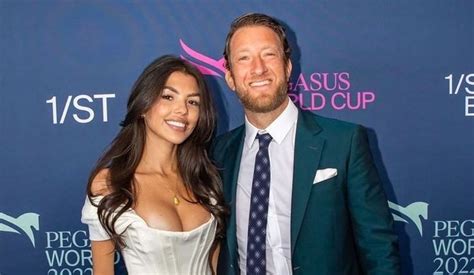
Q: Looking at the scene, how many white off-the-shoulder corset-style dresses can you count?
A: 1